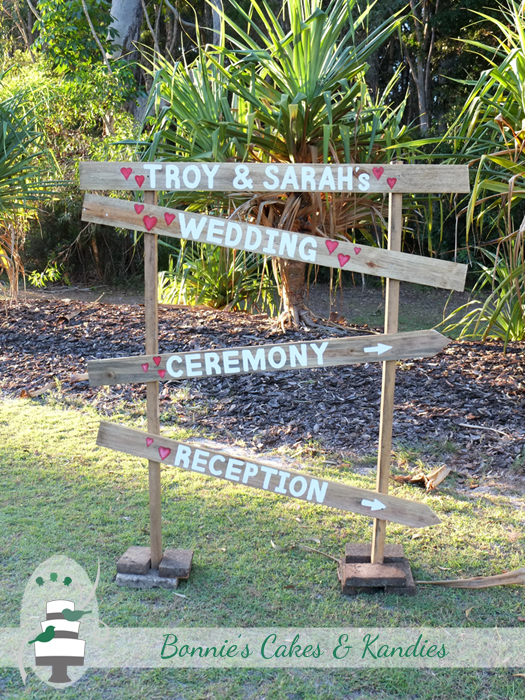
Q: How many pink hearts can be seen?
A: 15